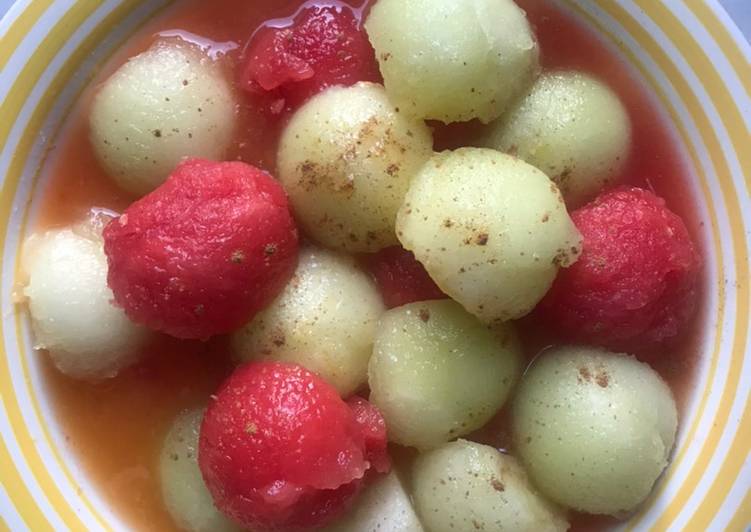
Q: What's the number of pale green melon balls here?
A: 12